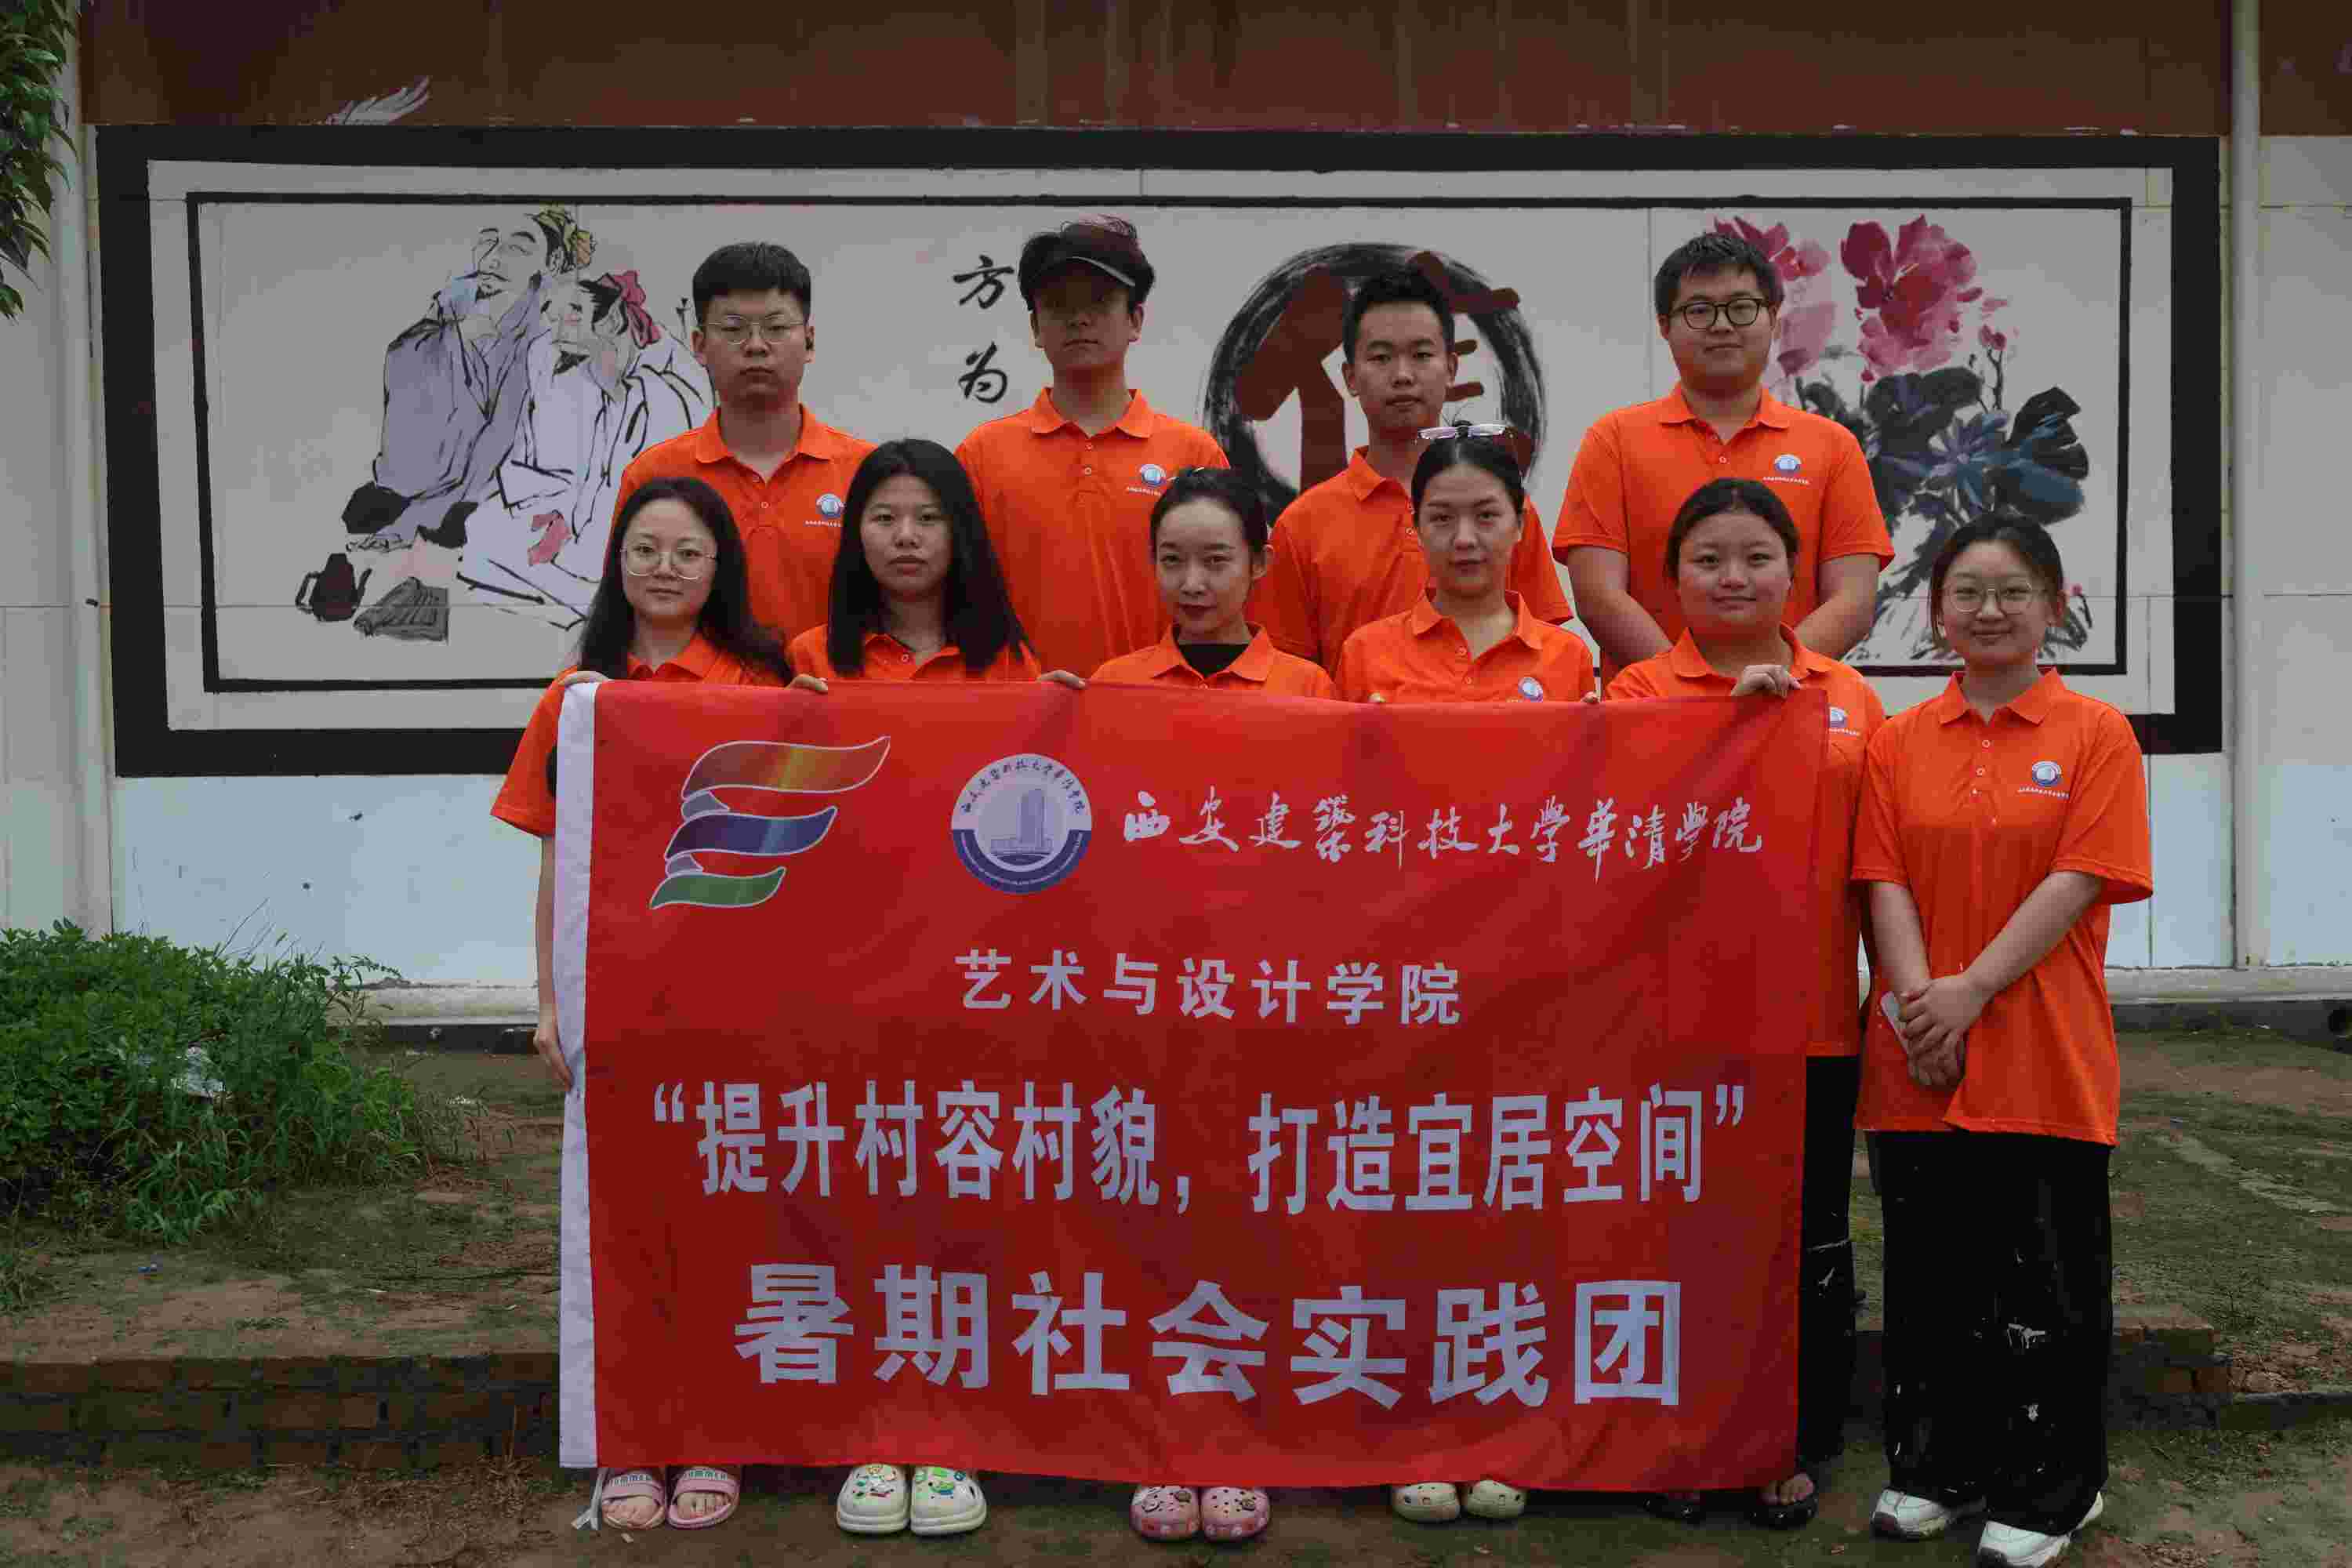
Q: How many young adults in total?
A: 10